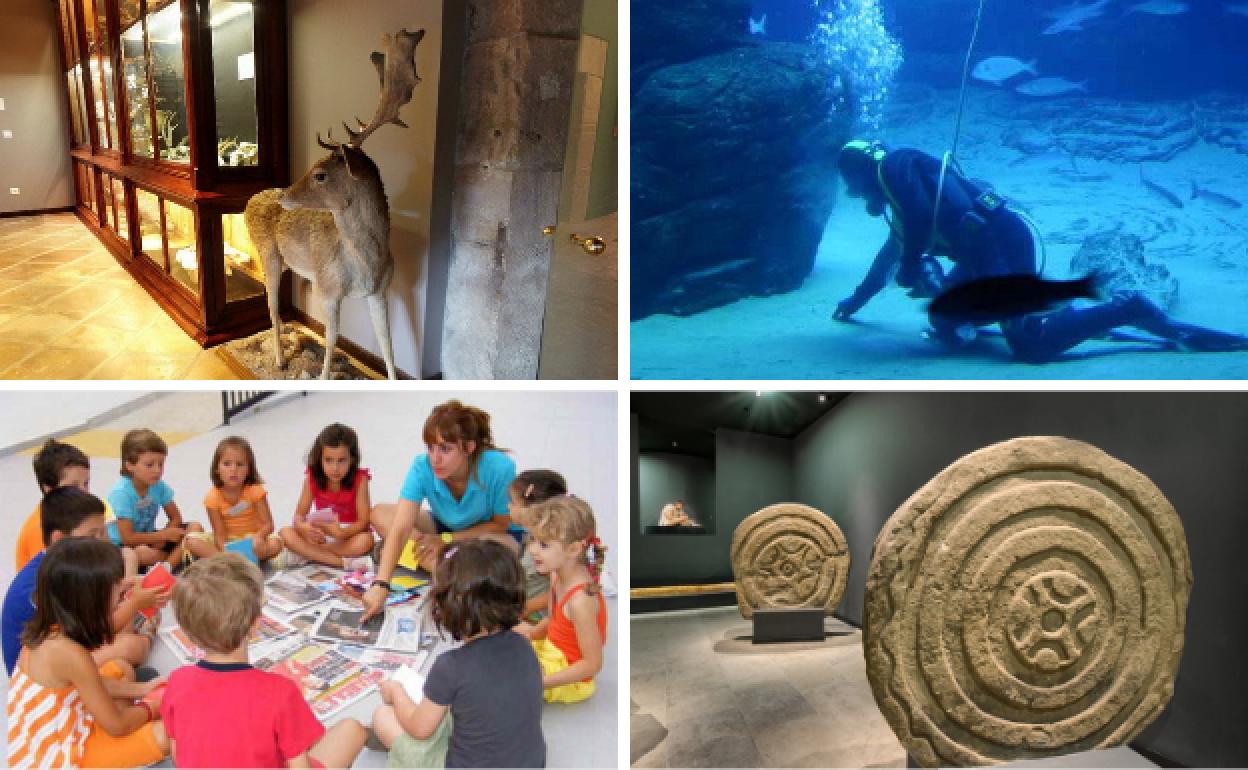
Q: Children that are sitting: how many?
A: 10